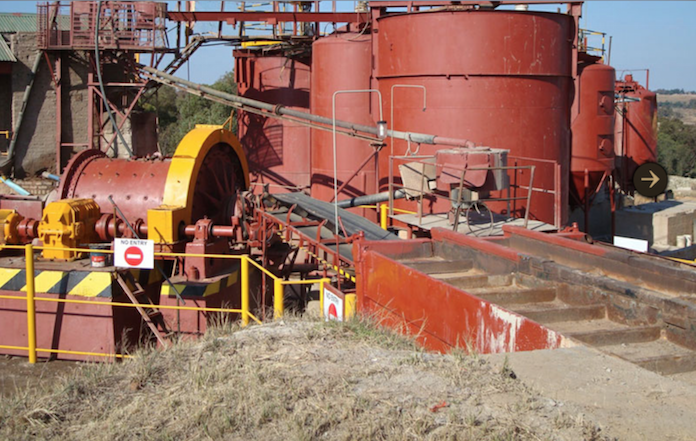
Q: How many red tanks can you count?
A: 5